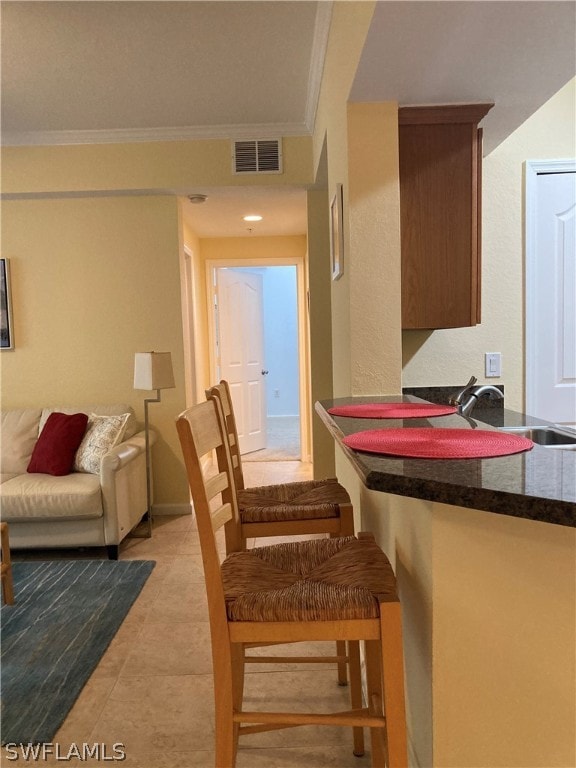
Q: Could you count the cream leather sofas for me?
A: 1